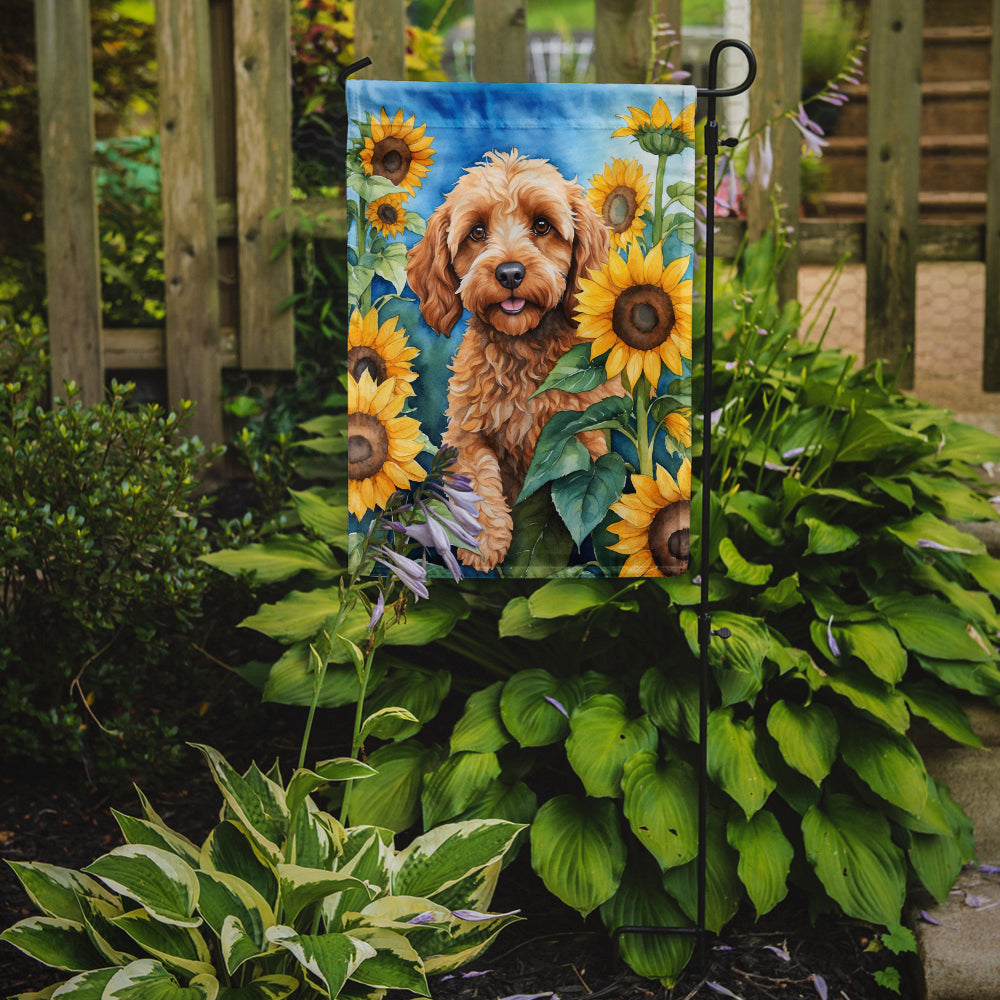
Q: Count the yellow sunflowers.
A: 9